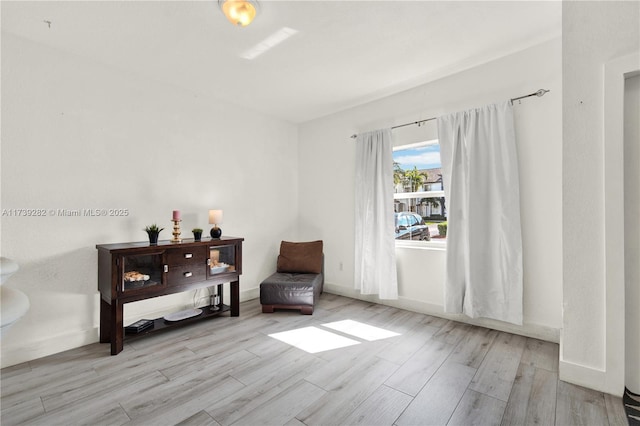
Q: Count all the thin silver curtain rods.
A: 1